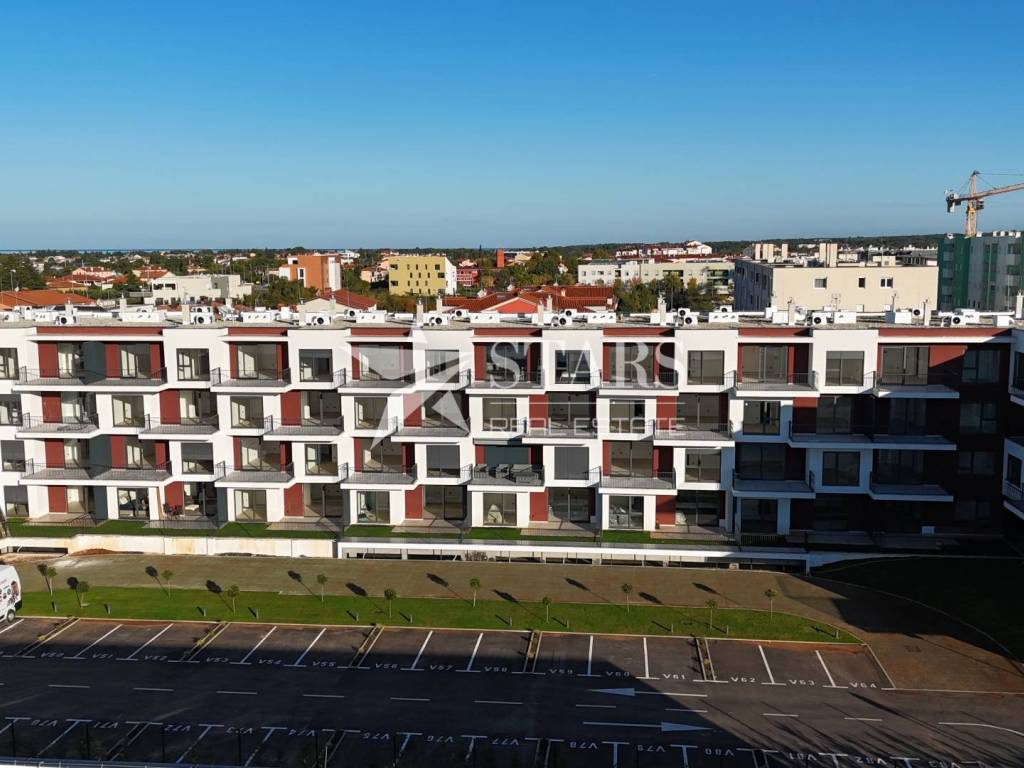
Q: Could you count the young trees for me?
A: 11